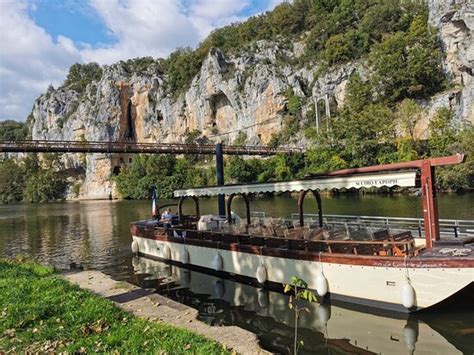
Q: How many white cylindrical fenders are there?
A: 7